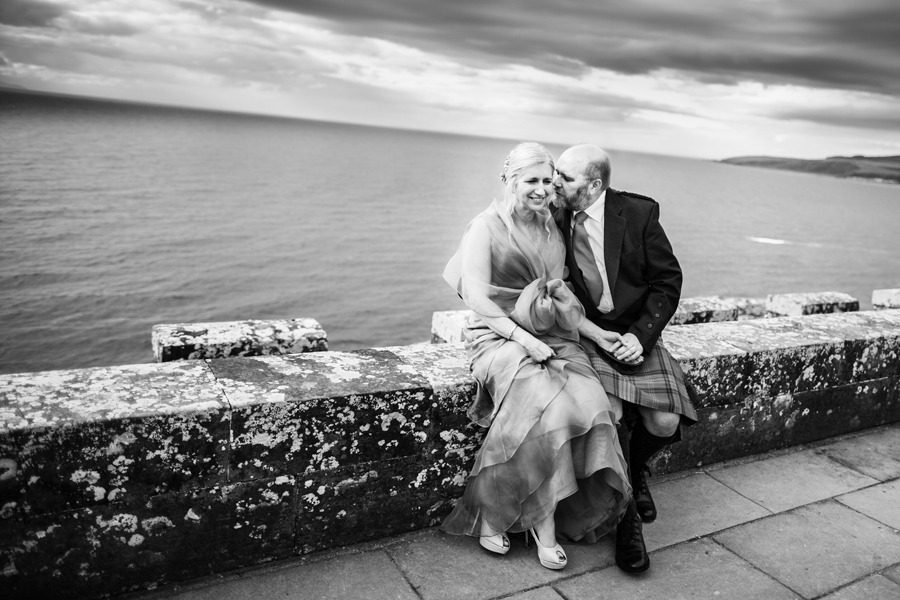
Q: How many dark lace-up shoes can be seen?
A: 2